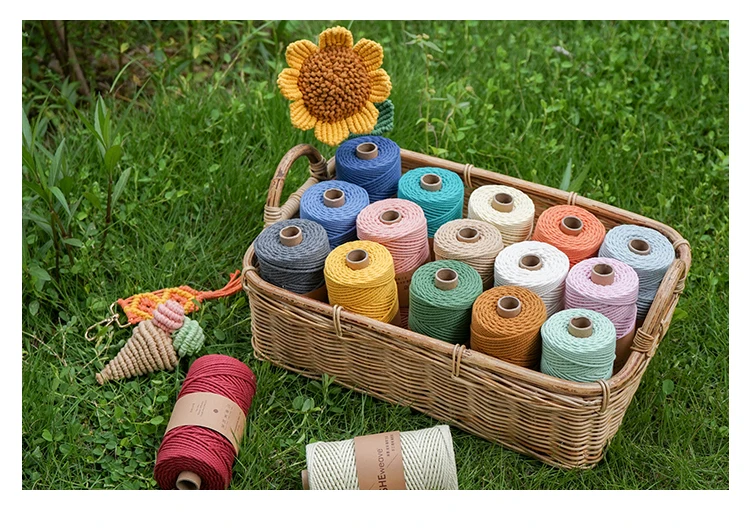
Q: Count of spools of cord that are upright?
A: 15